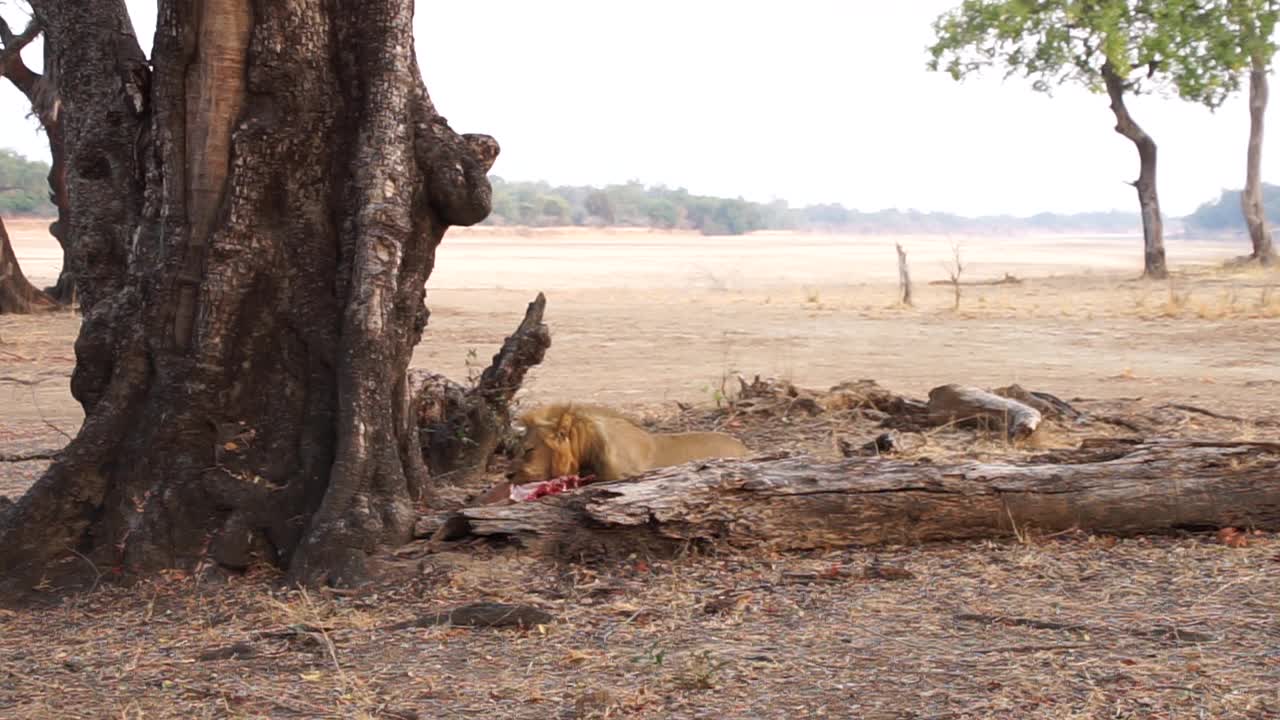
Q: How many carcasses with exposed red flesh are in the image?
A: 1